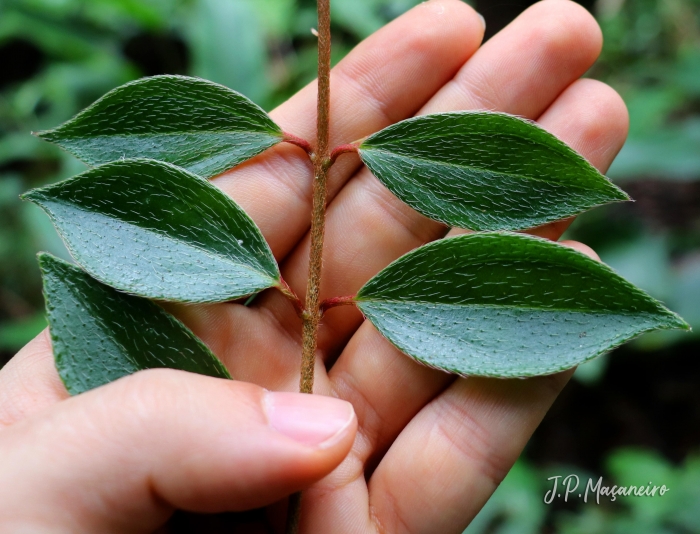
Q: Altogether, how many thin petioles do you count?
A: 4